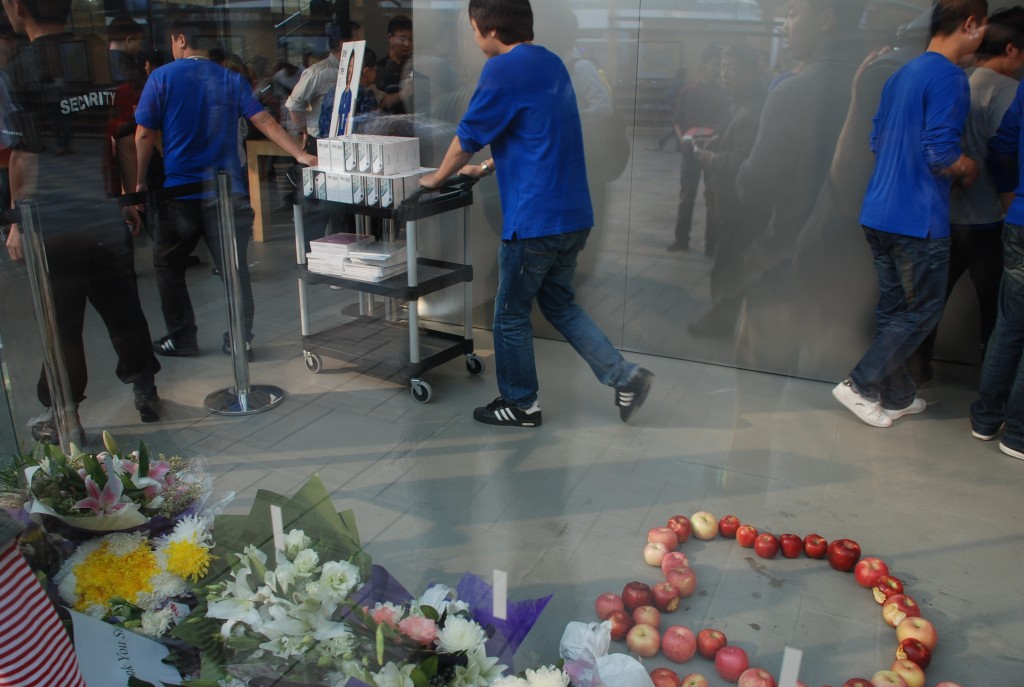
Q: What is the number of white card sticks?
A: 3